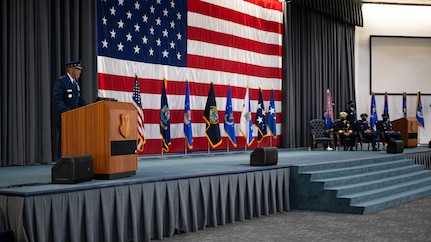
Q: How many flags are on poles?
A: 13